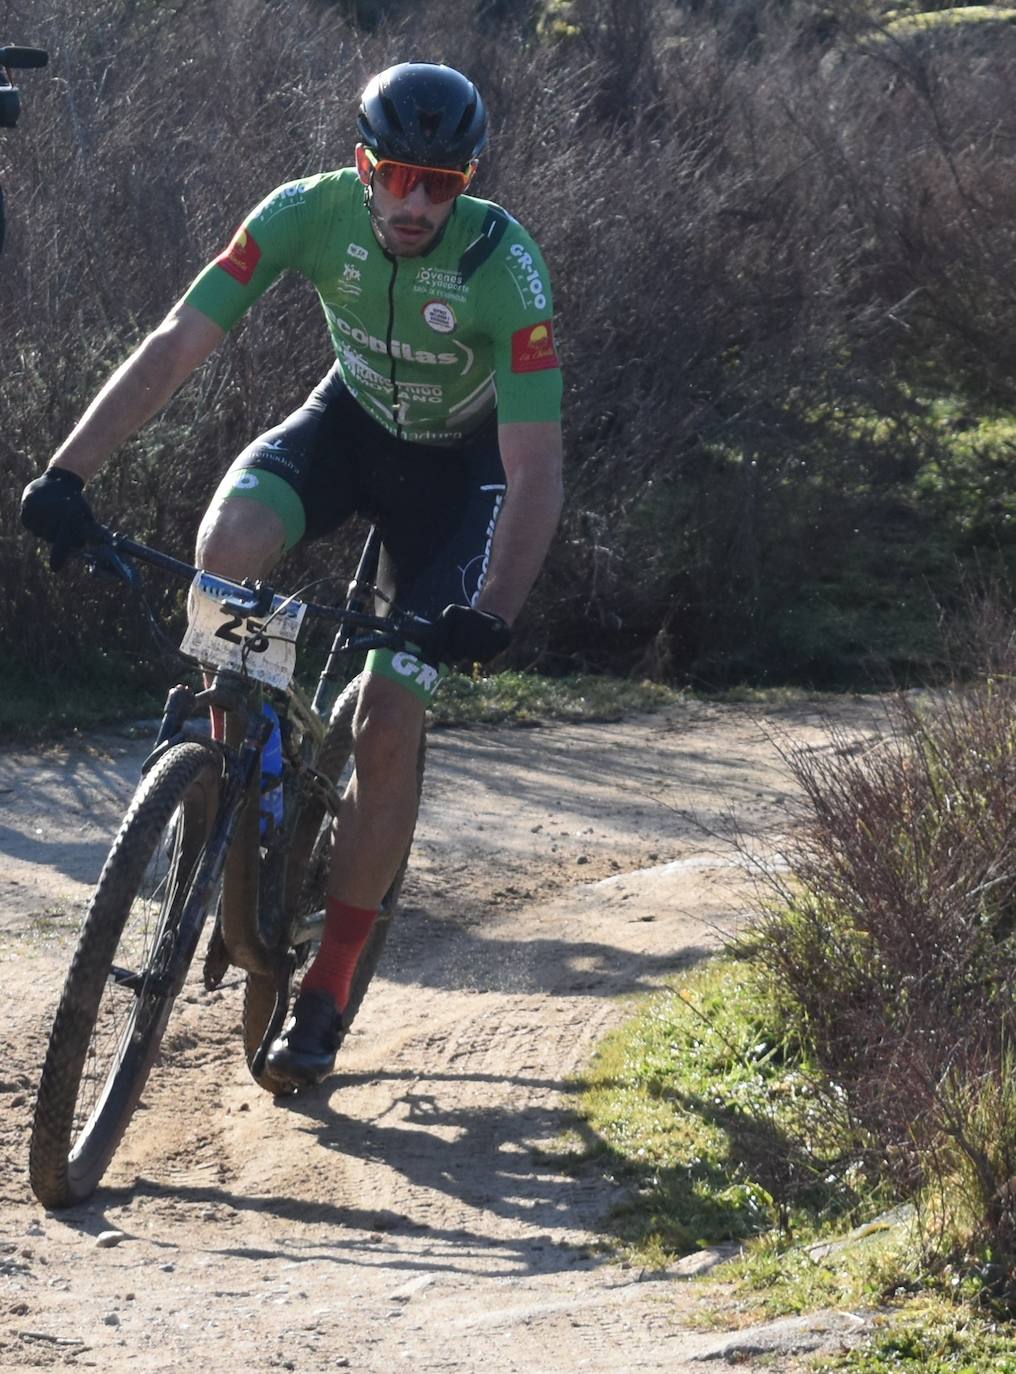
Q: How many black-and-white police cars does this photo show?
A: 0